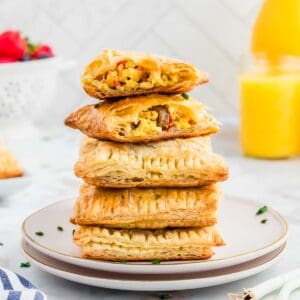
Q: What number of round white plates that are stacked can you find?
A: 2